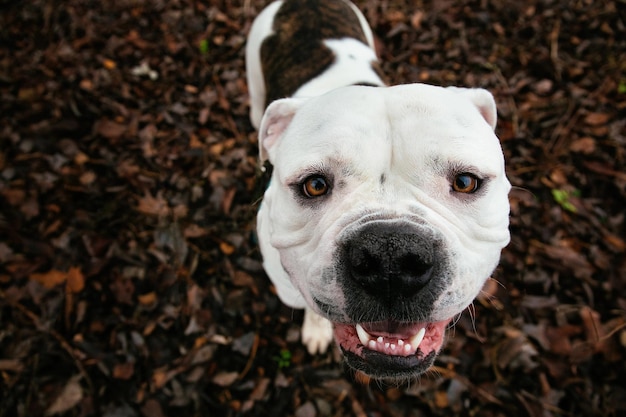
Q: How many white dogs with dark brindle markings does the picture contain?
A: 1